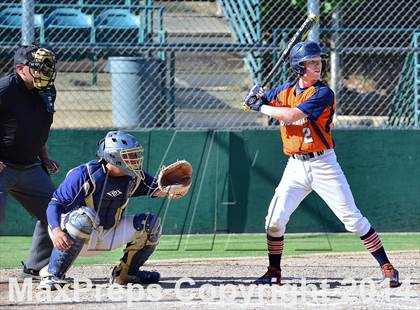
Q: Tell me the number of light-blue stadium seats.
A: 3